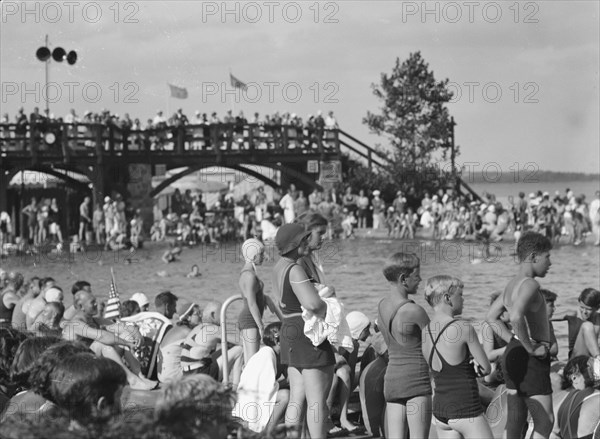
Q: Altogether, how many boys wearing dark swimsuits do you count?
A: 3